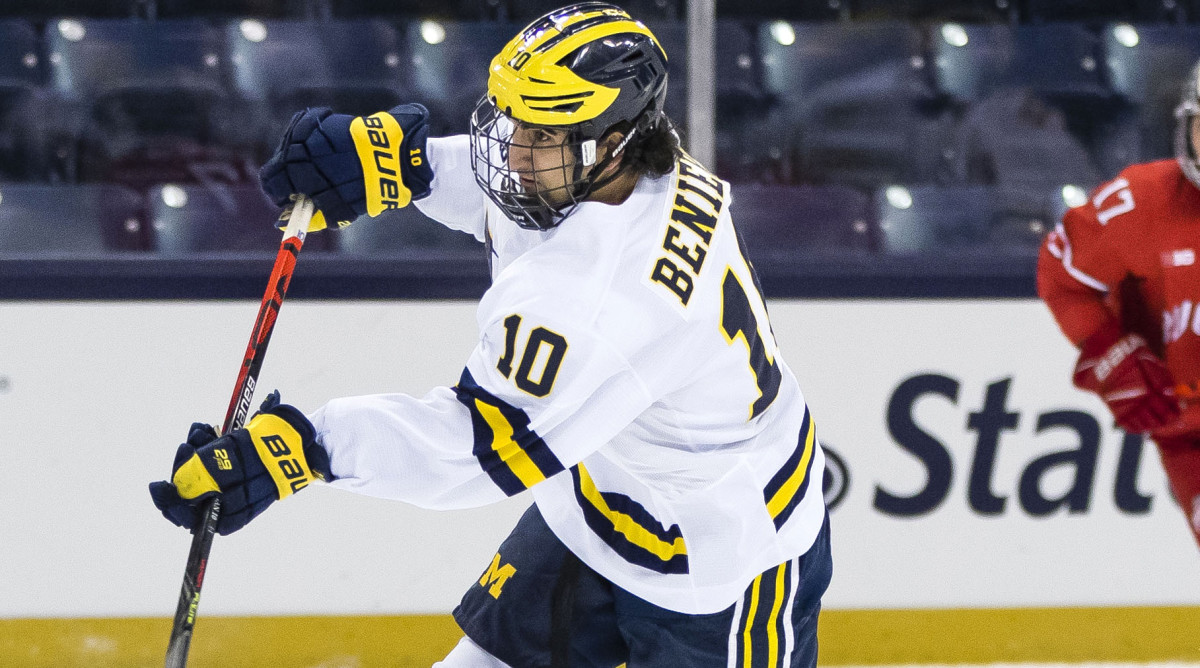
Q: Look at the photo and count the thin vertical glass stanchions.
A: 1